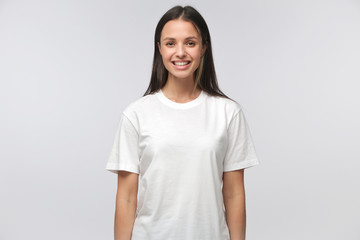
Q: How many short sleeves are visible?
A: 2